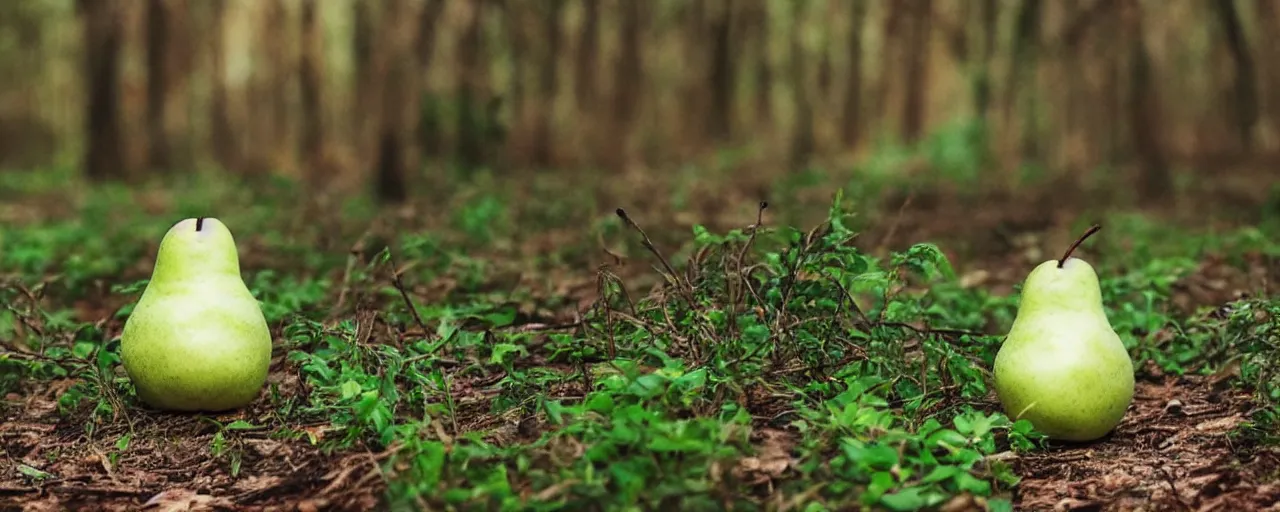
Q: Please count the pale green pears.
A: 2